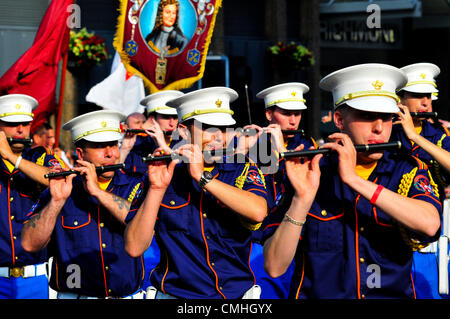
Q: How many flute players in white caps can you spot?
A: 7